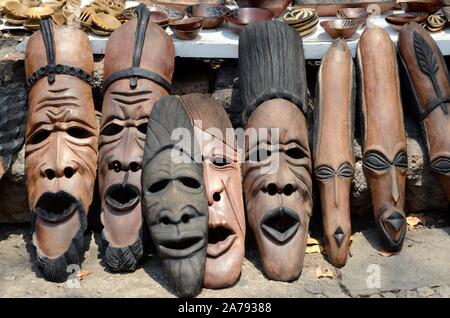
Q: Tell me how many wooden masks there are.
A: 8